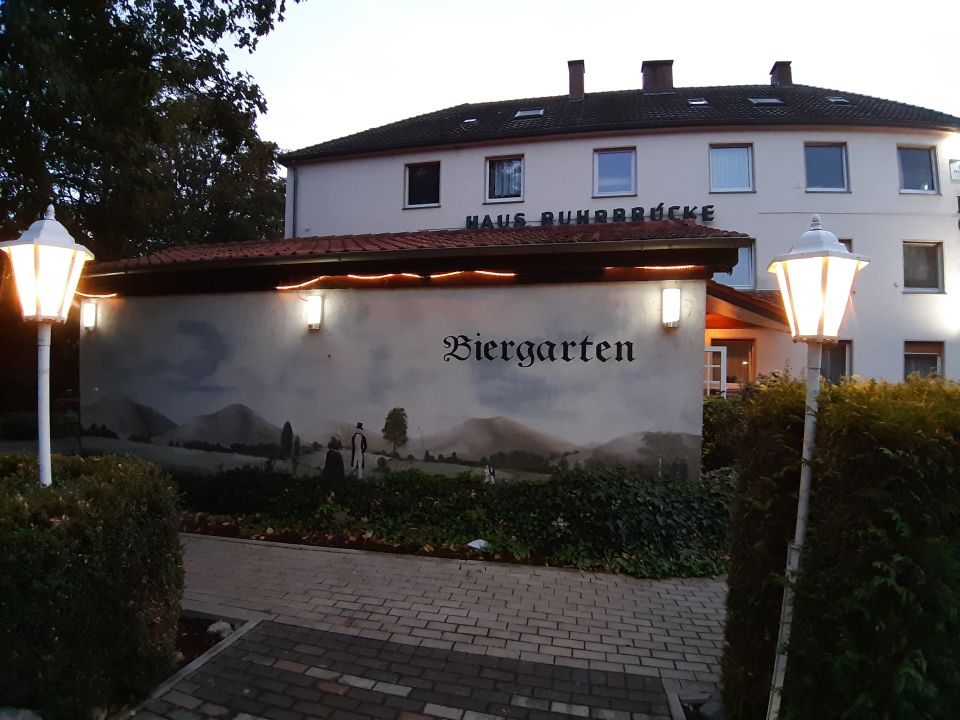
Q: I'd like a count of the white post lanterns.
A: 2